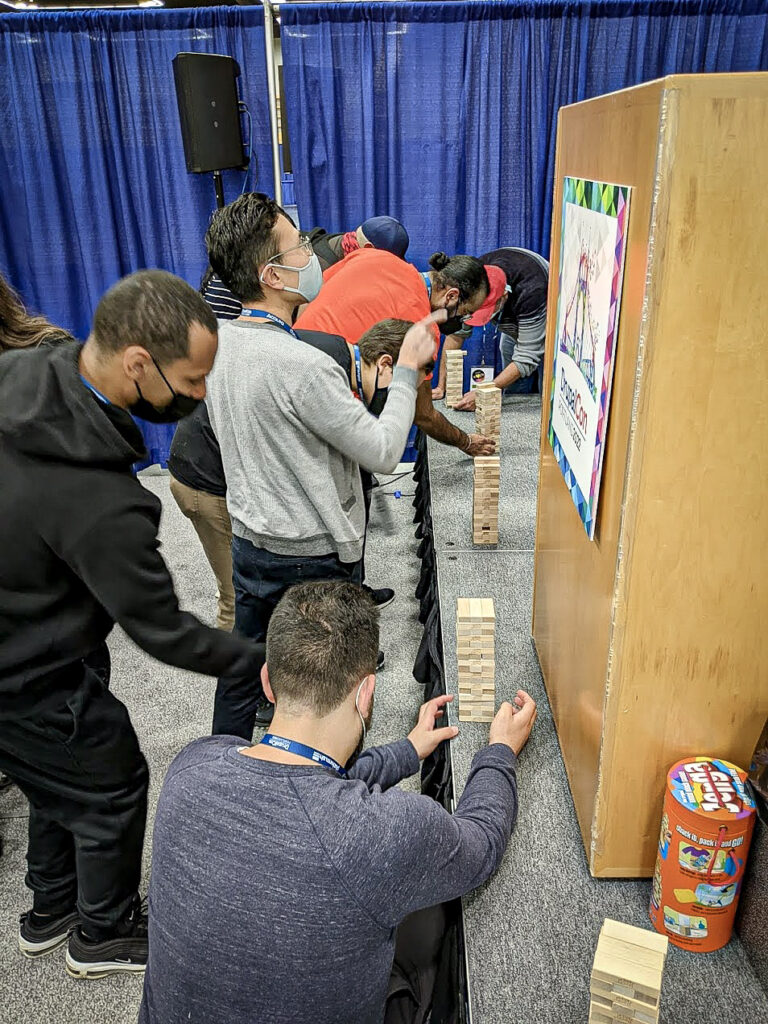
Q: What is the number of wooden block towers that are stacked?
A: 5